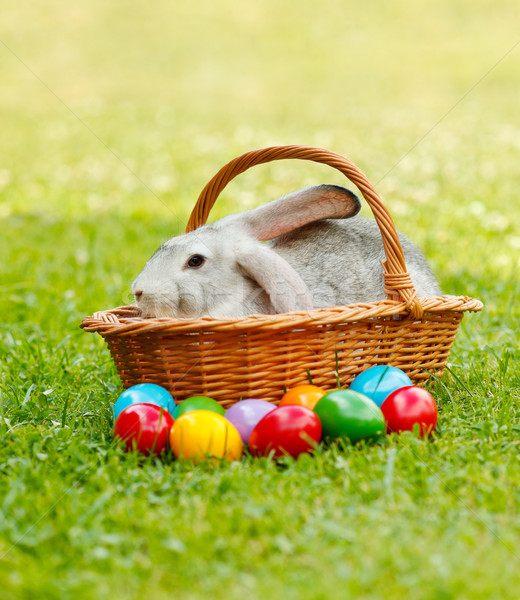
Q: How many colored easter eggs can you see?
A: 10